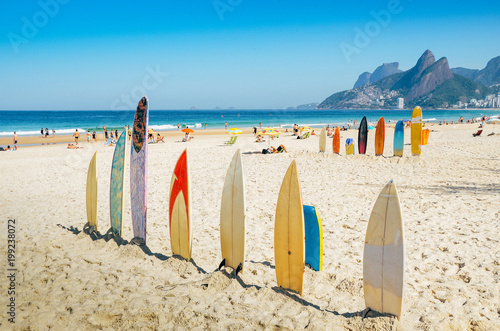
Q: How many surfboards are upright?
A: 15